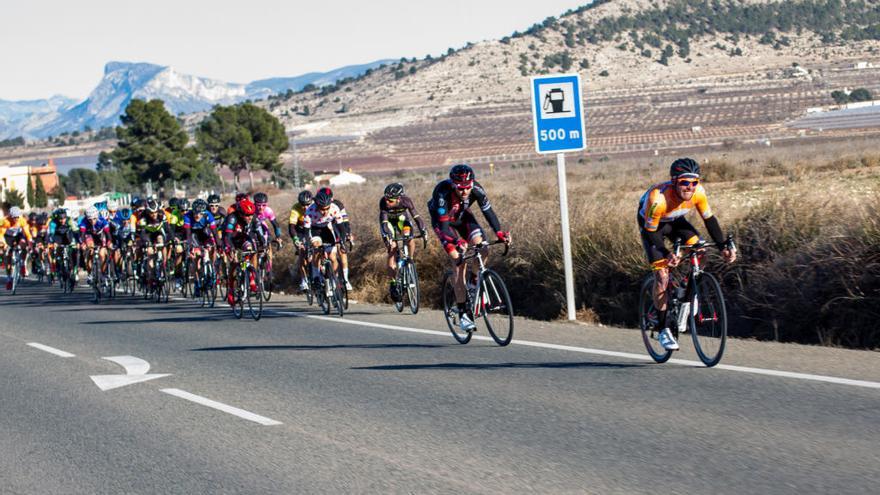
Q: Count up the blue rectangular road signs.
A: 1